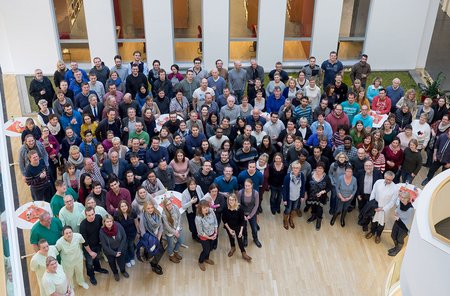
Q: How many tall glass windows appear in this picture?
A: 6